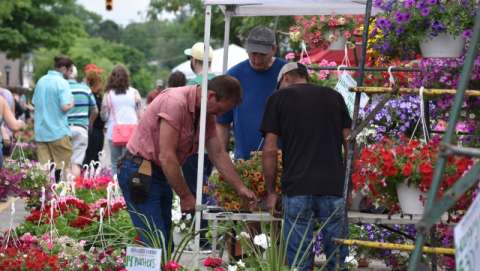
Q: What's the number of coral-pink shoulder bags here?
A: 1